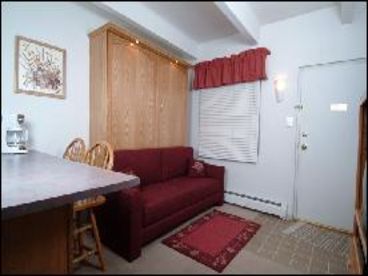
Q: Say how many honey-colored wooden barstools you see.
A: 2